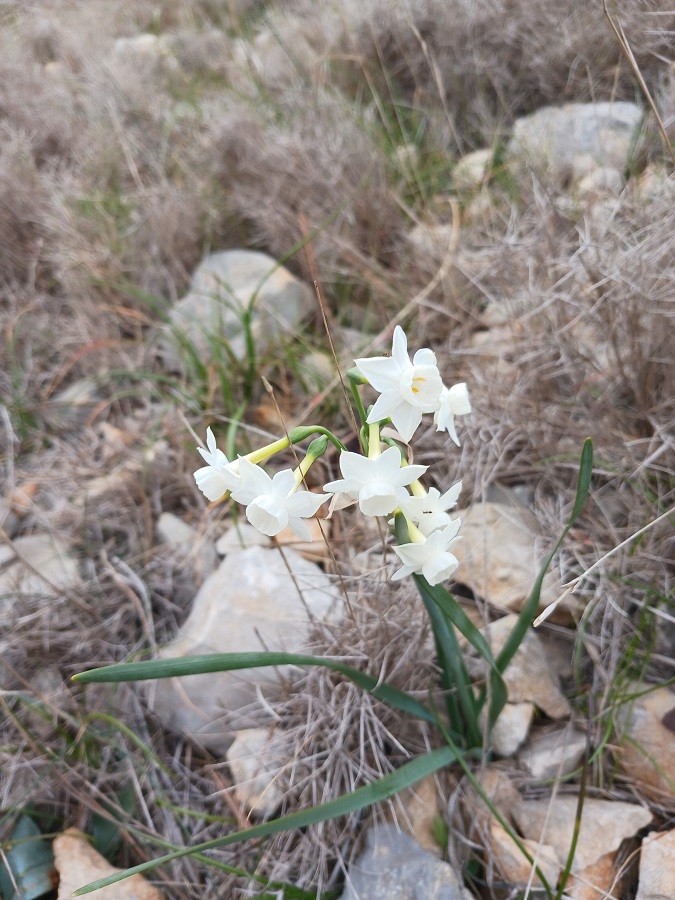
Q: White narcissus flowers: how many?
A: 7